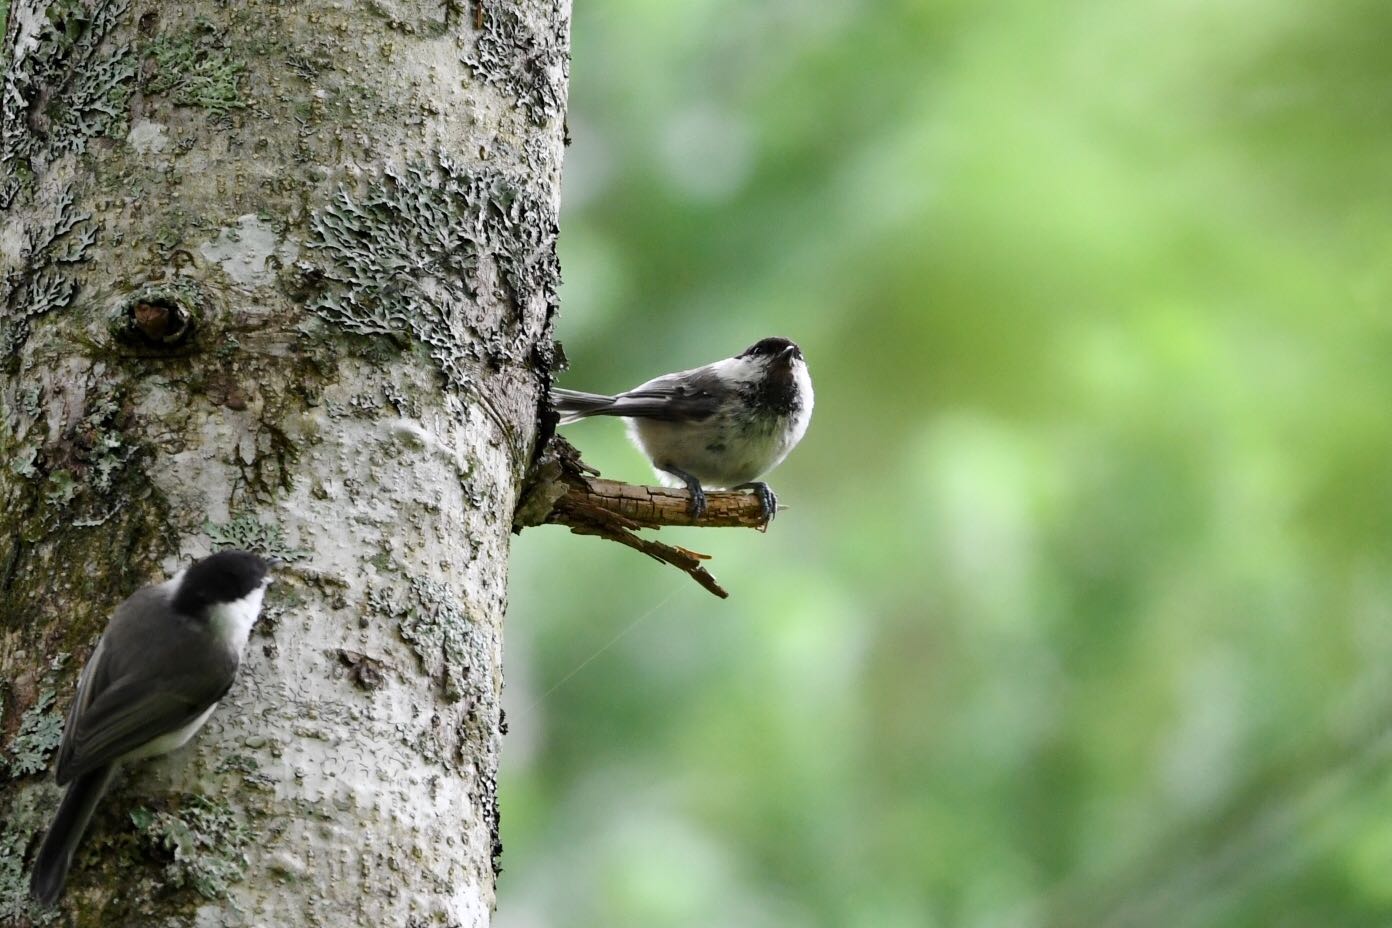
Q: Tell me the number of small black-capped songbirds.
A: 2